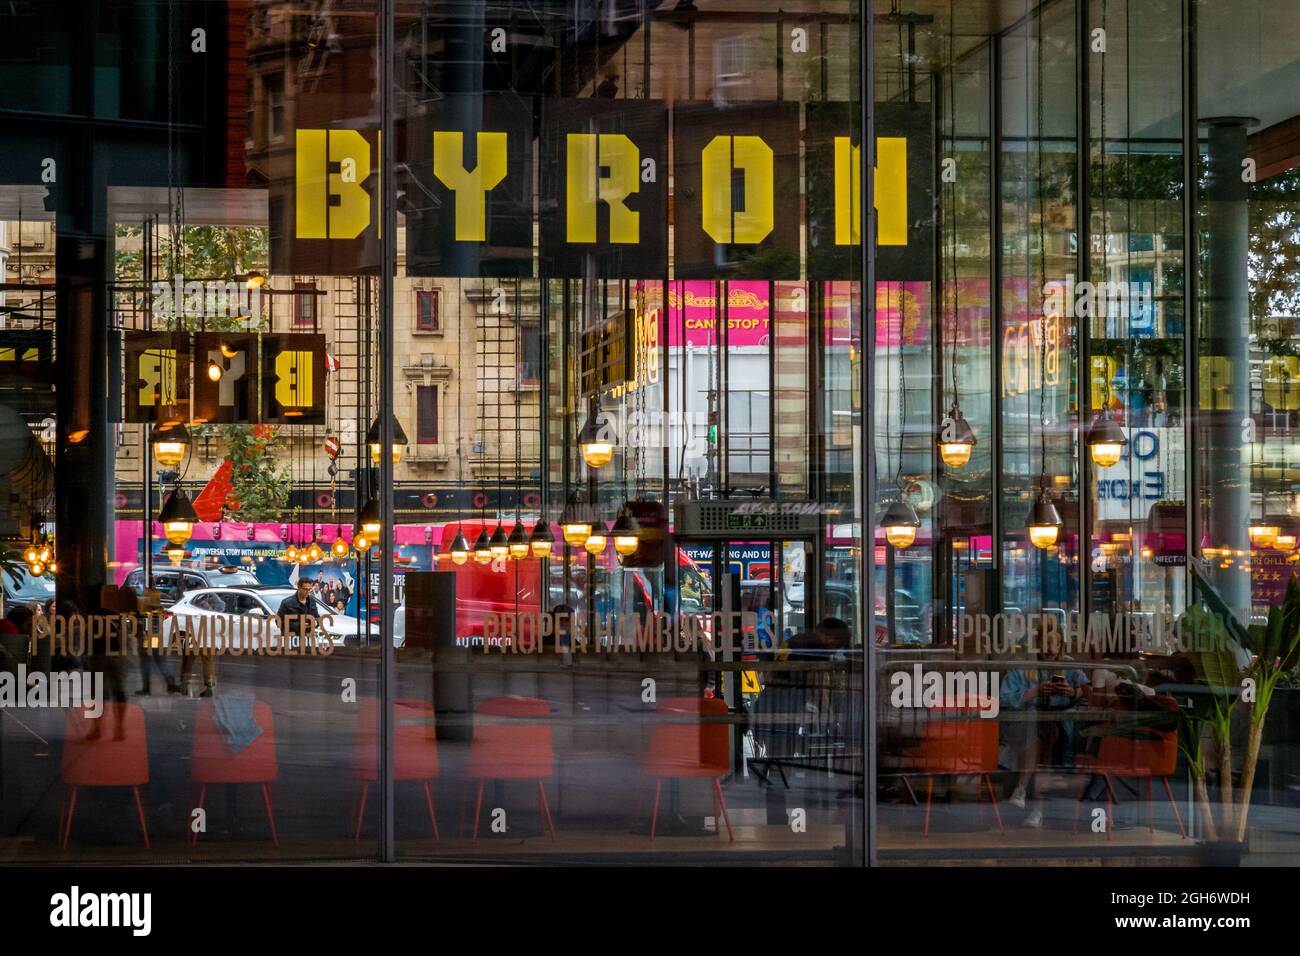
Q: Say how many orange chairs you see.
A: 7